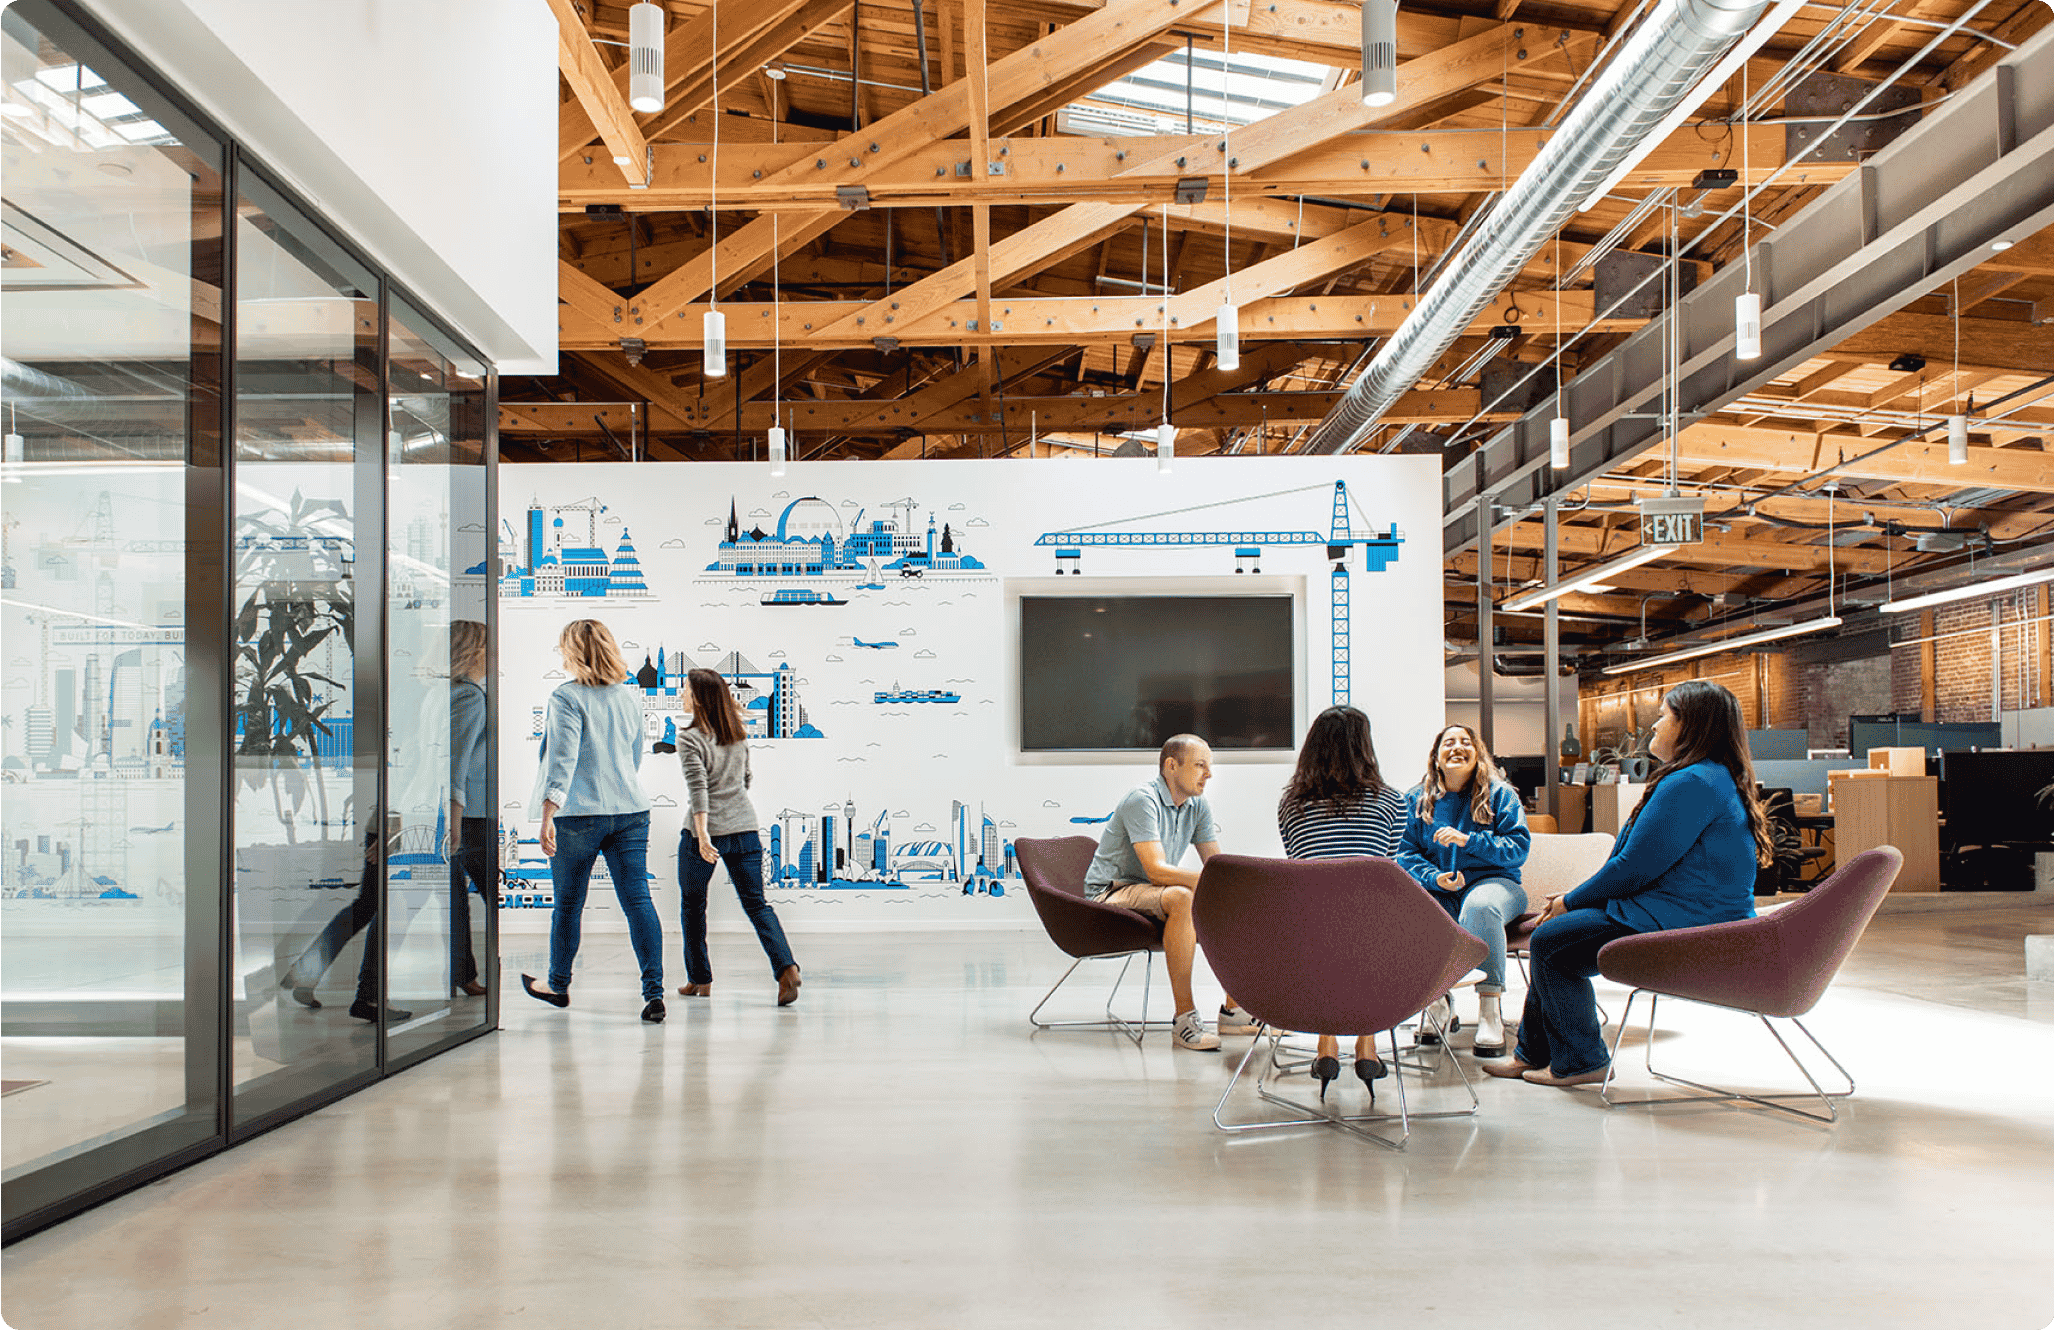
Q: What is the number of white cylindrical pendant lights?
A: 9